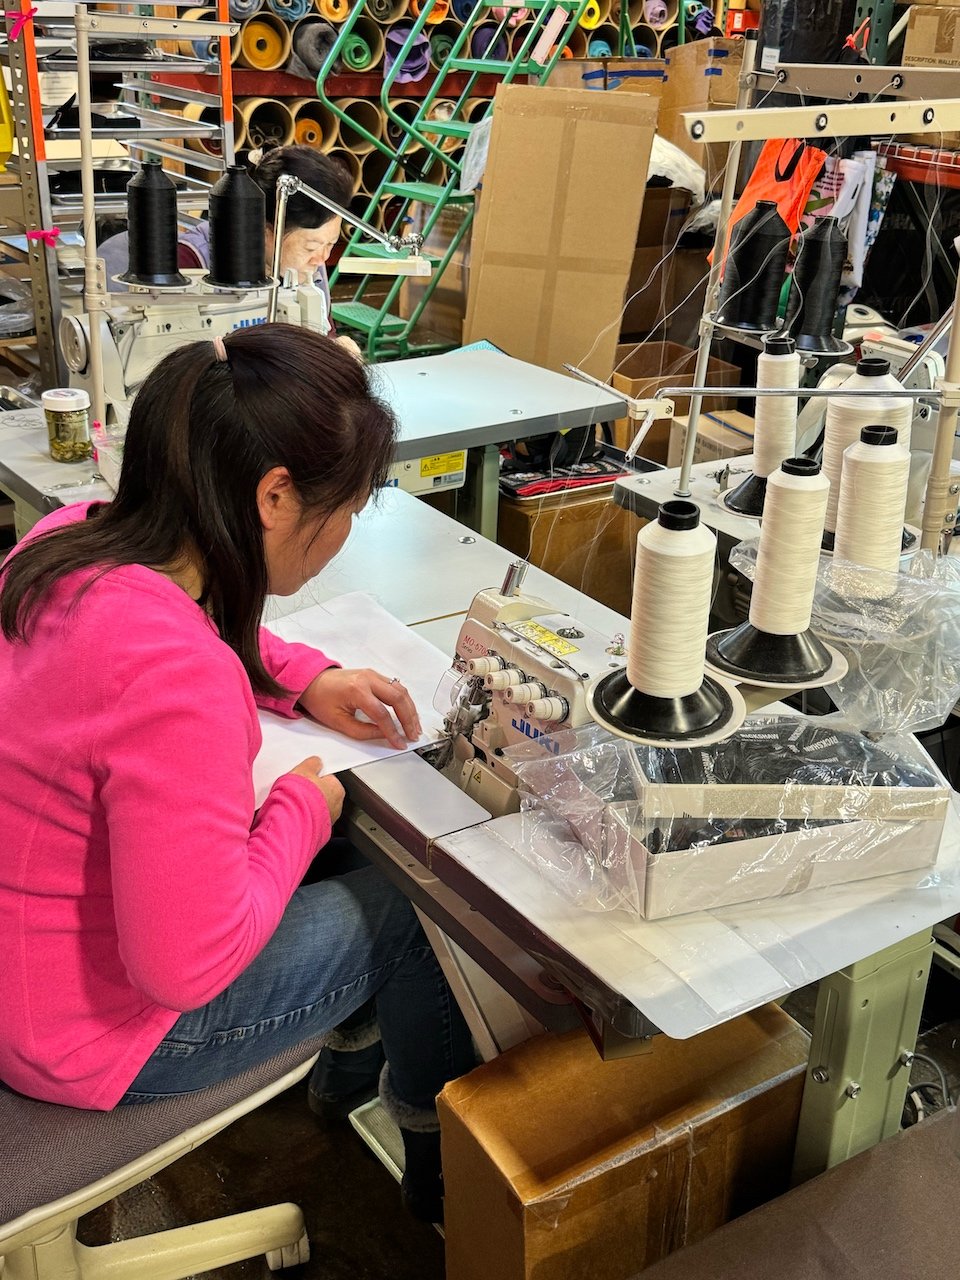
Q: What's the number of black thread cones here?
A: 4